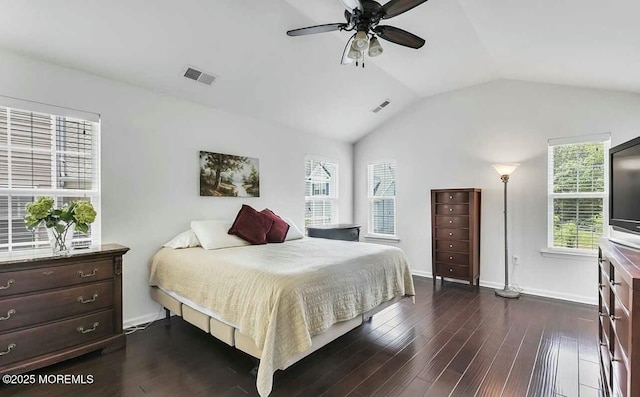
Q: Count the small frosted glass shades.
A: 3